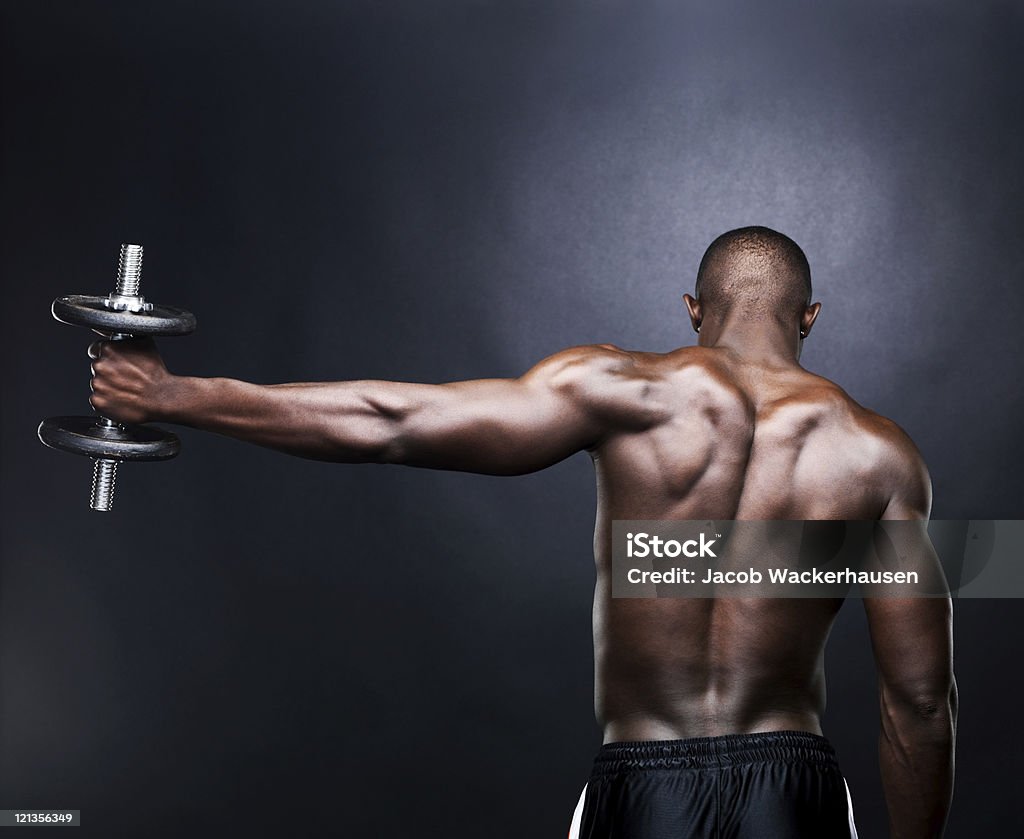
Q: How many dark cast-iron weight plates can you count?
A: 2